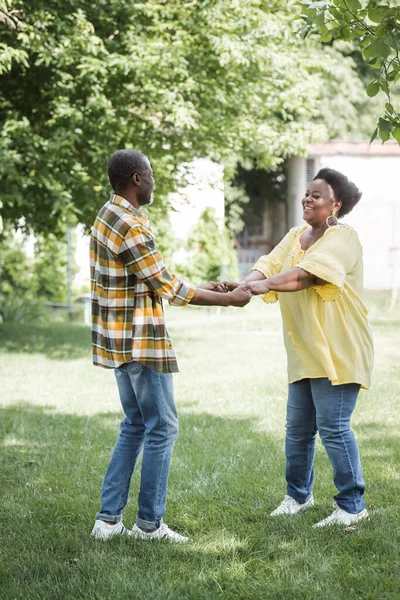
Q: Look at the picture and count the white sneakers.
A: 4